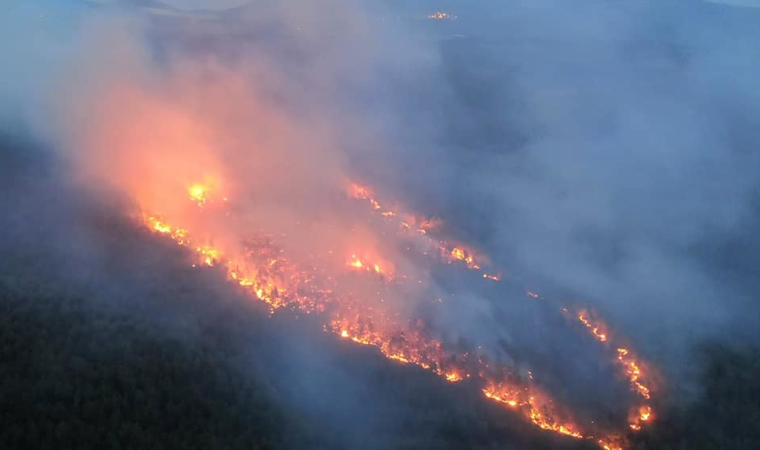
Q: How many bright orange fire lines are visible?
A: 2